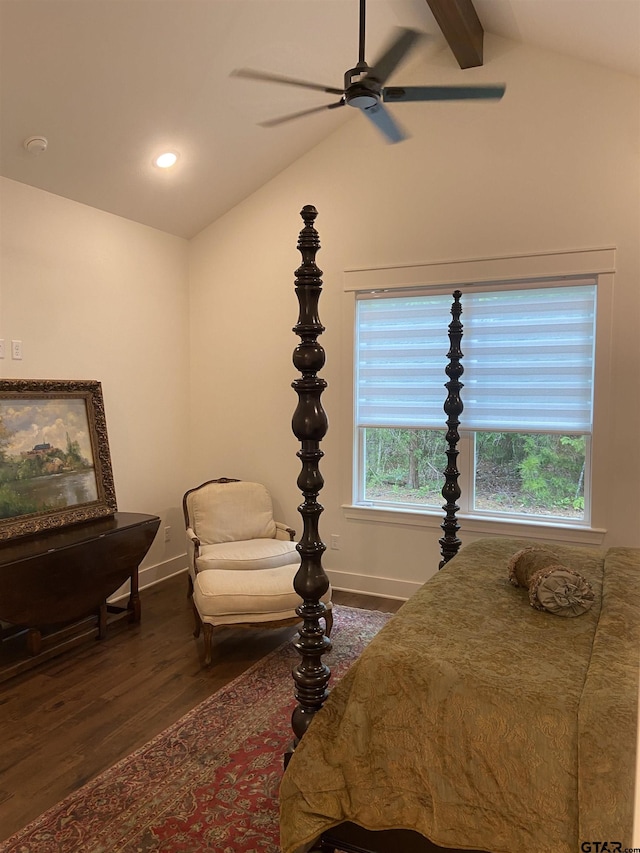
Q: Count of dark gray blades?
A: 5